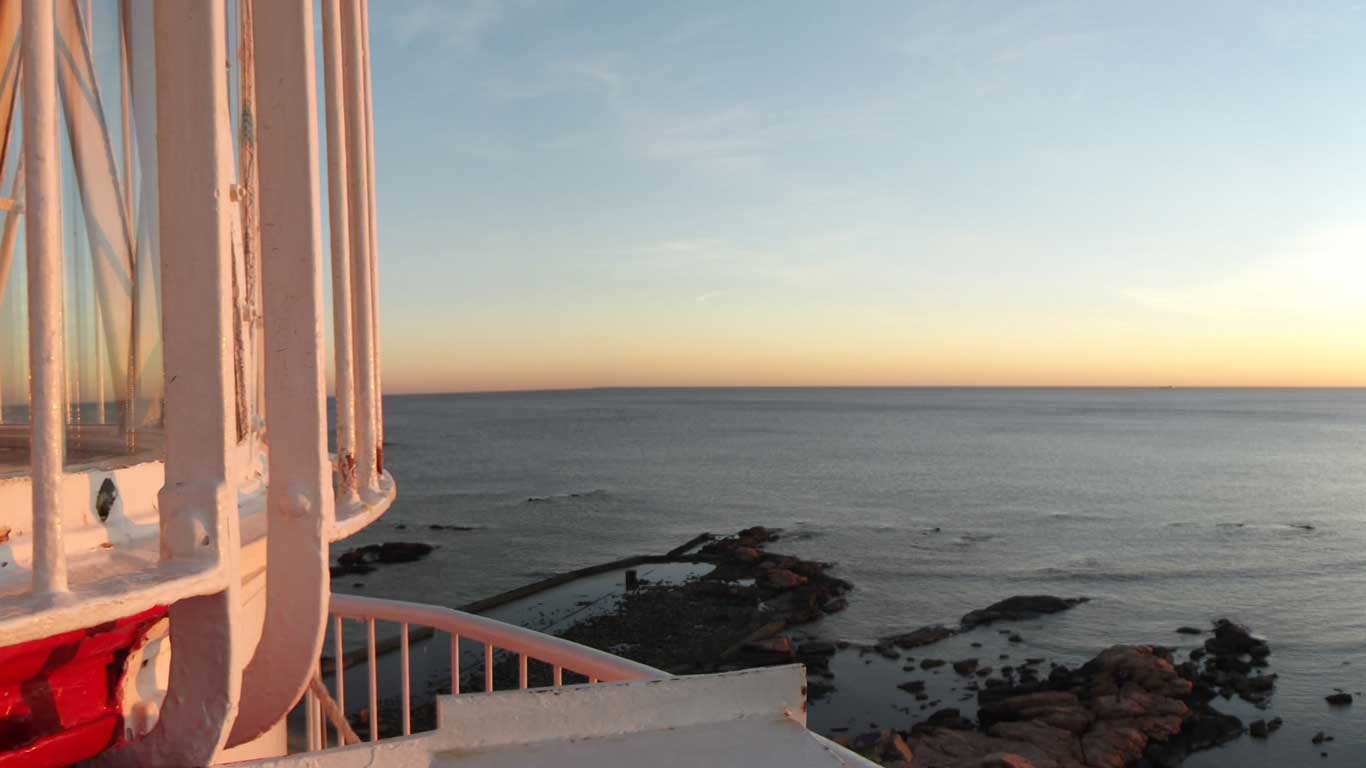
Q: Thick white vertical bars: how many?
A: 2